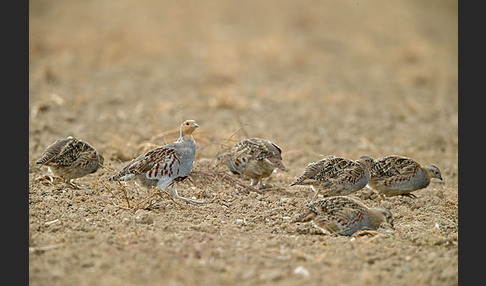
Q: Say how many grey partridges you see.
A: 6